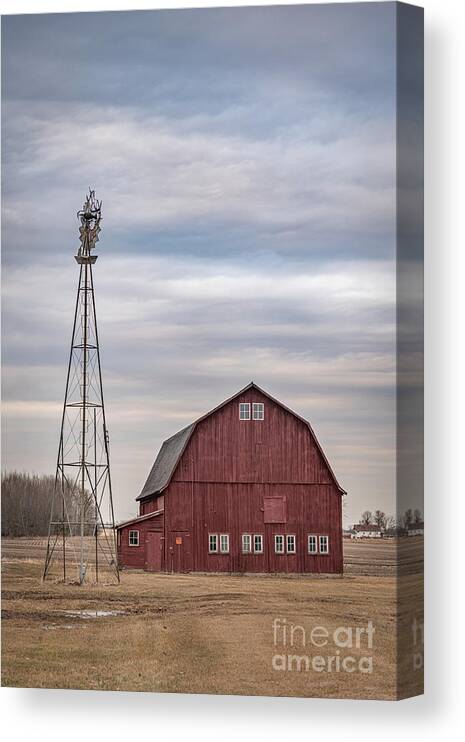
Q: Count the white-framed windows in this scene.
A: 11